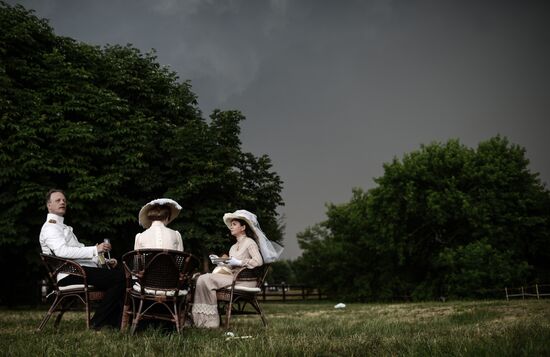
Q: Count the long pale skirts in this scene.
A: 1